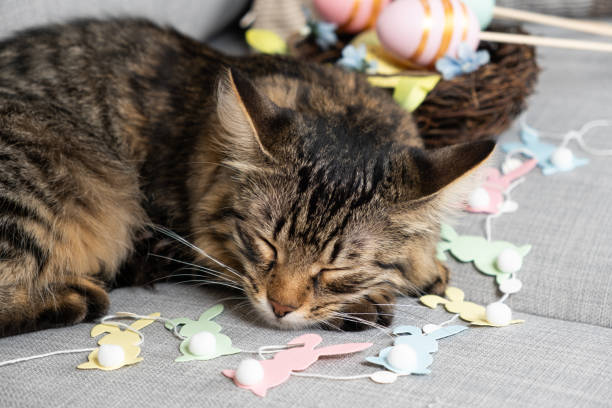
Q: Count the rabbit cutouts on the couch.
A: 8